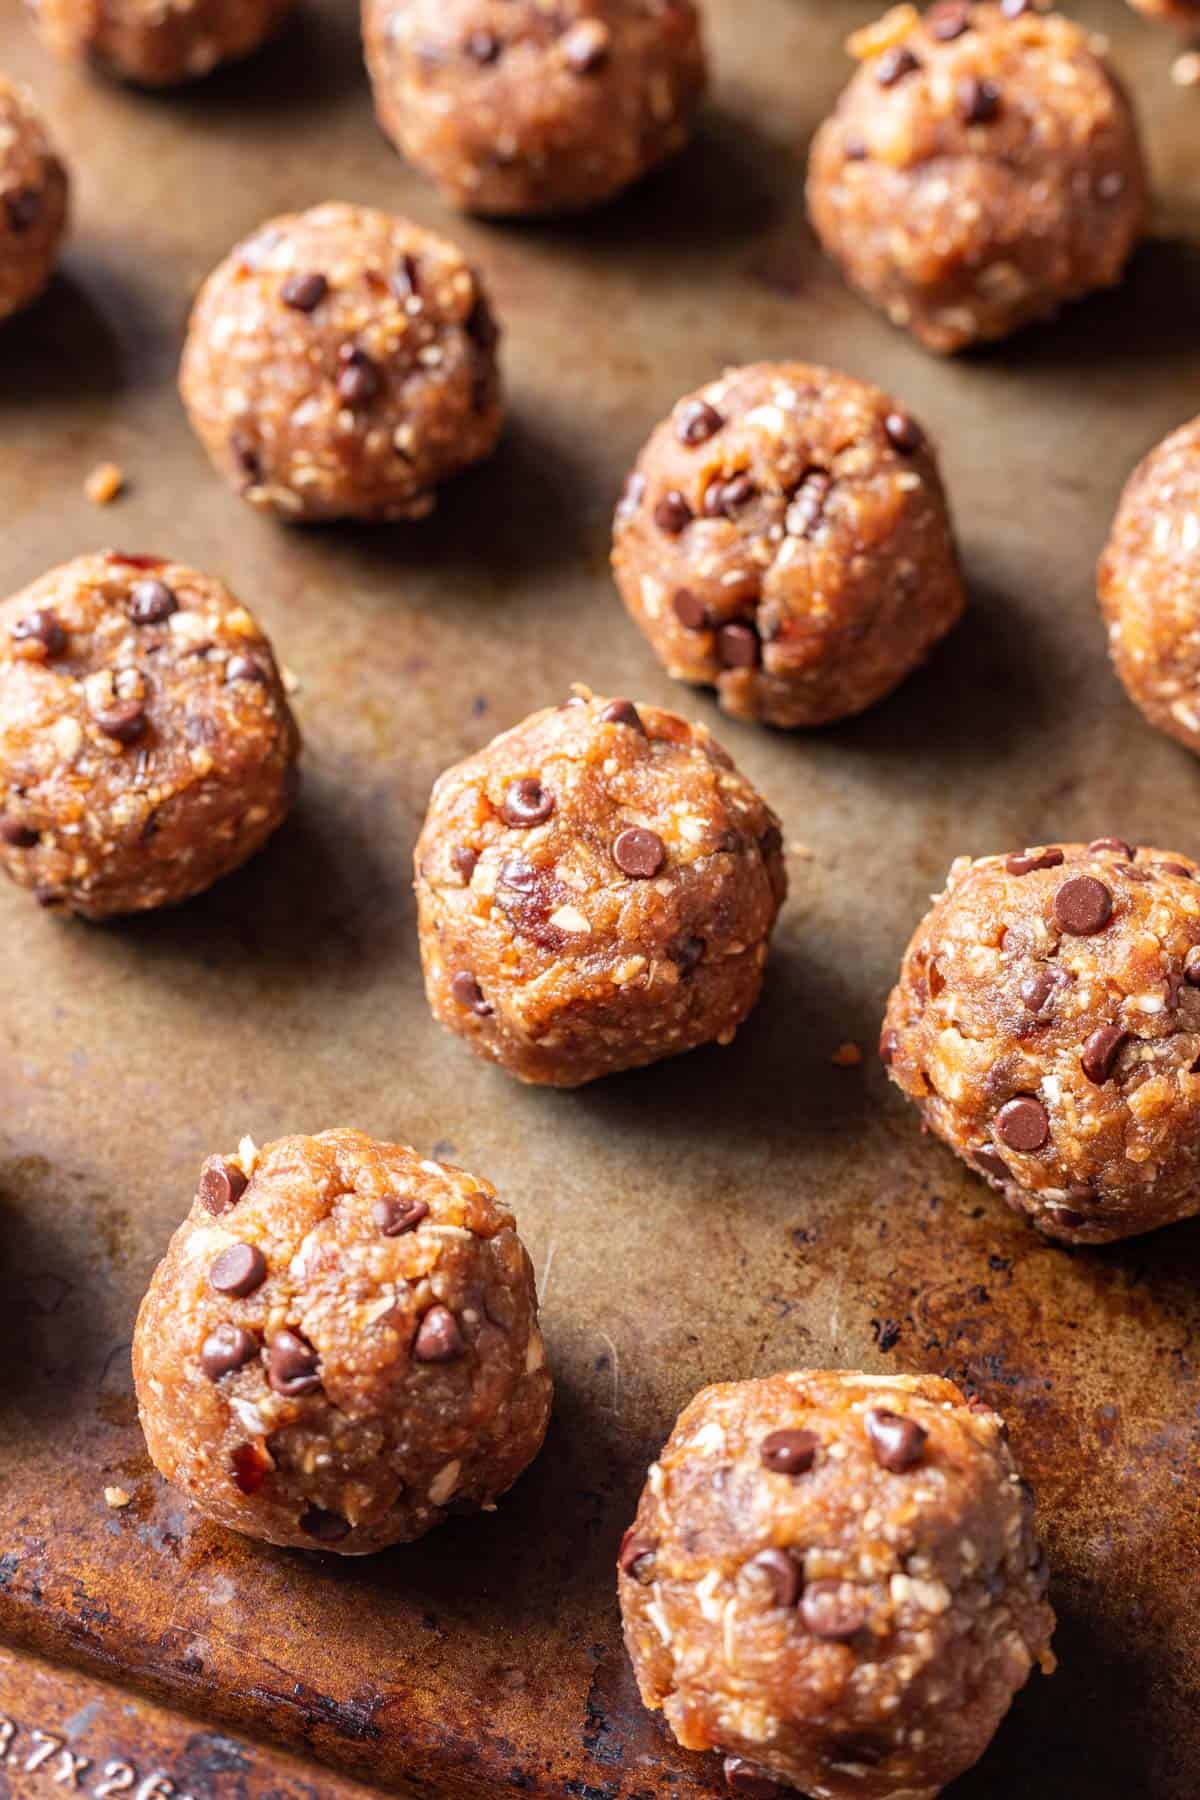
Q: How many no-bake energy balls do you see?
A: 13